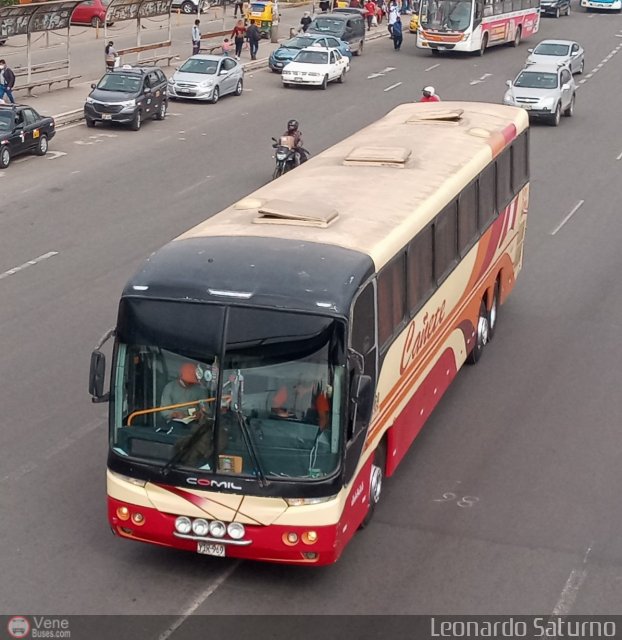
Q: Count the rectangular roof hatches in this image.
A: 3